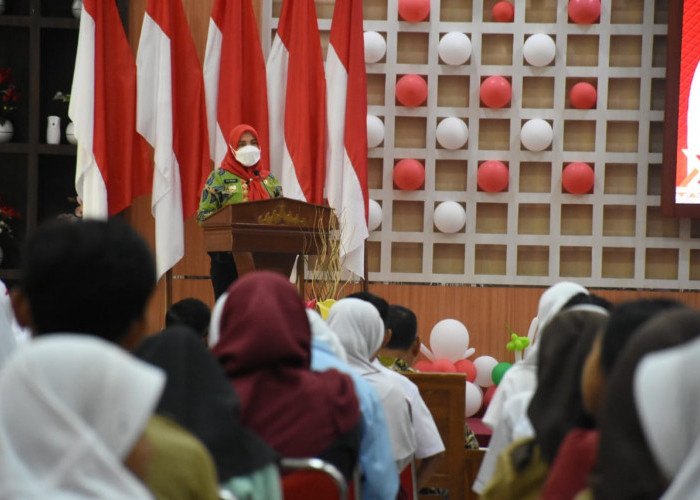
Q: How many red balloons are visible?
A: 13